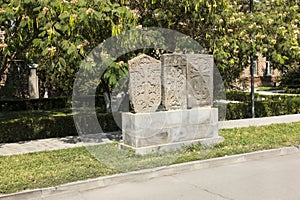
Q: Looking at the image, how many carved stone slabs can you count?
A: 3